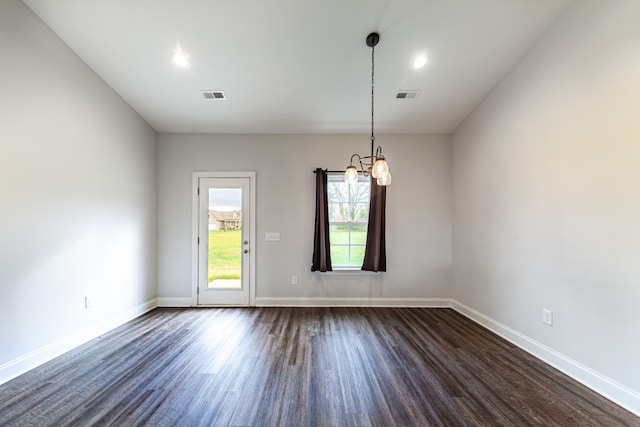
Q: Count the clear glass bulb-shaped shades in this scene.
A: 3